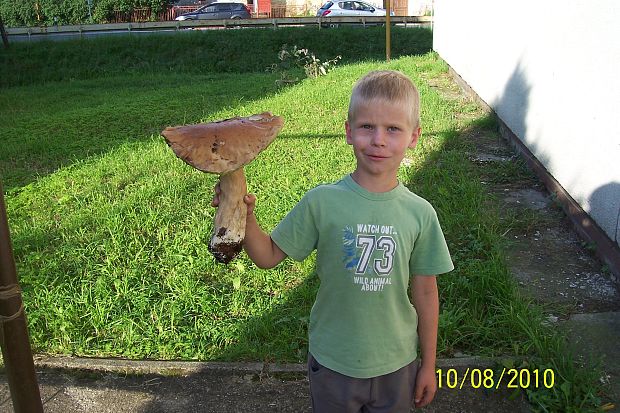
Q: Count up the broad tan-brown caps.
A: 1